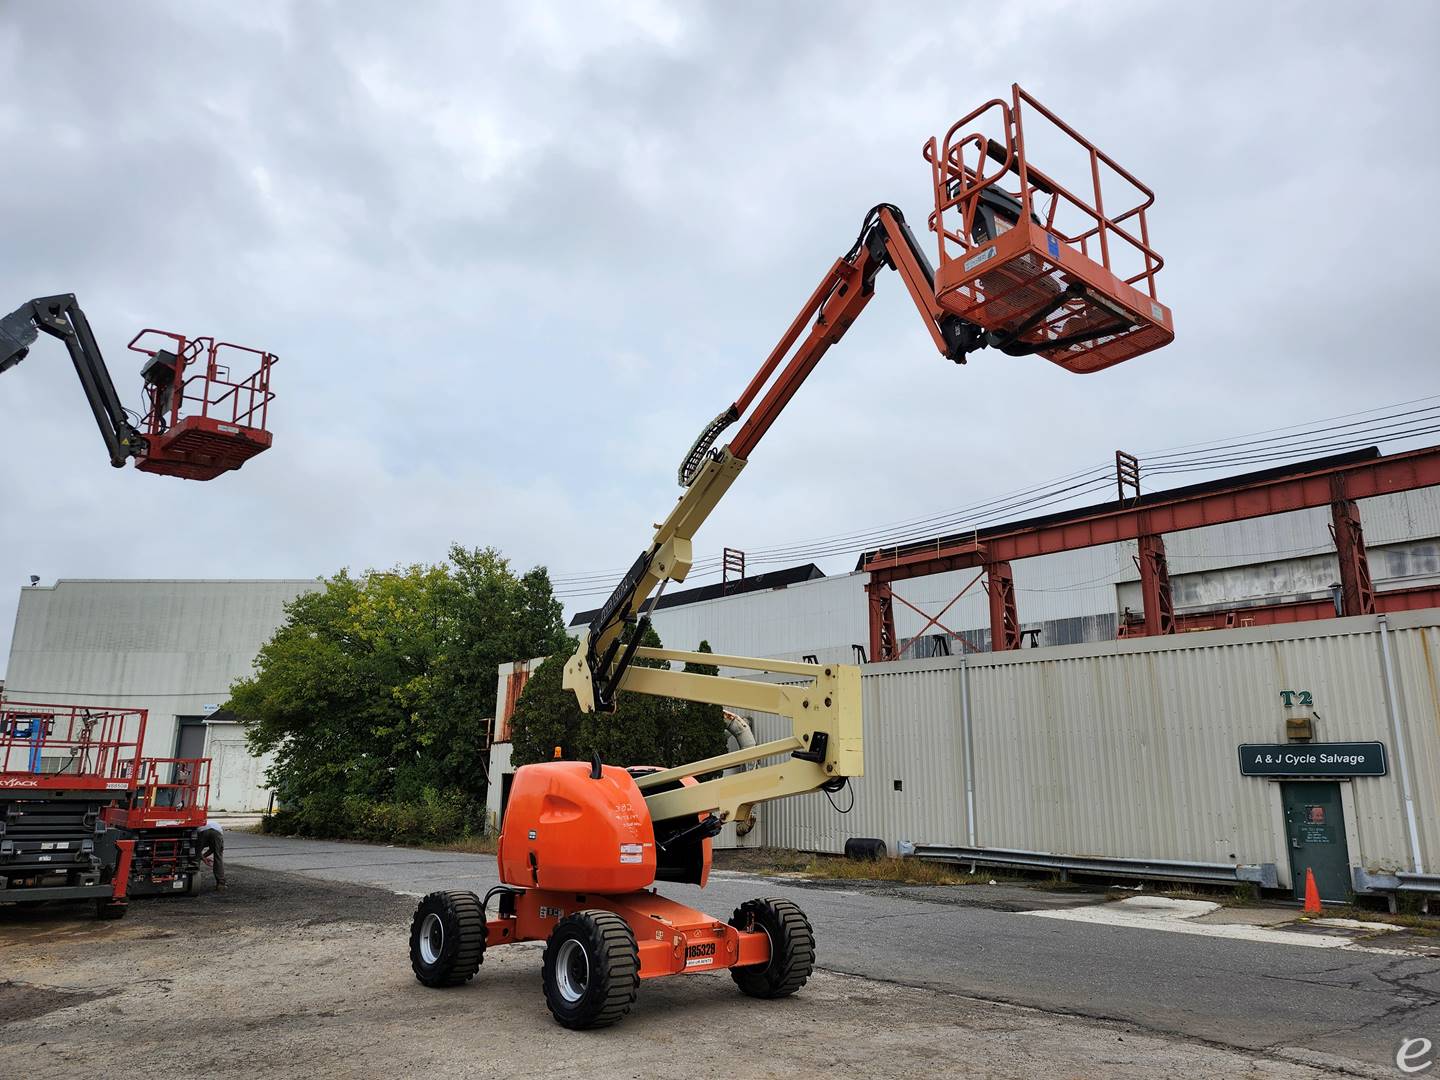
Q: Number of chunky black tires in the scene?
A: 3